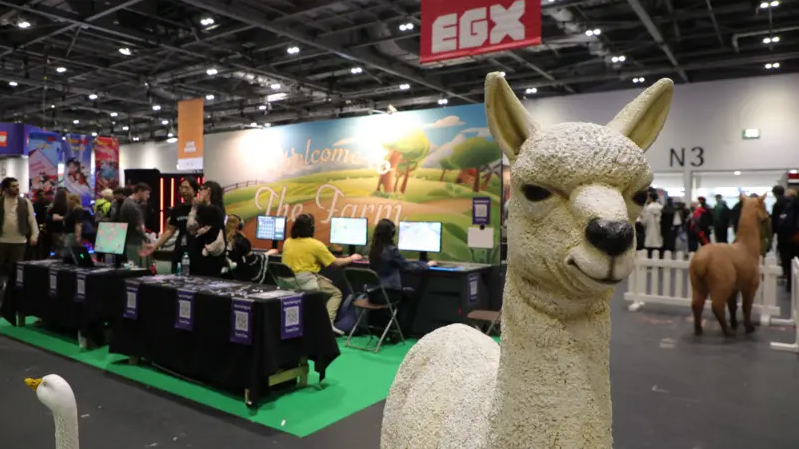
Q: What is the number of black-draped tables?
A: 2